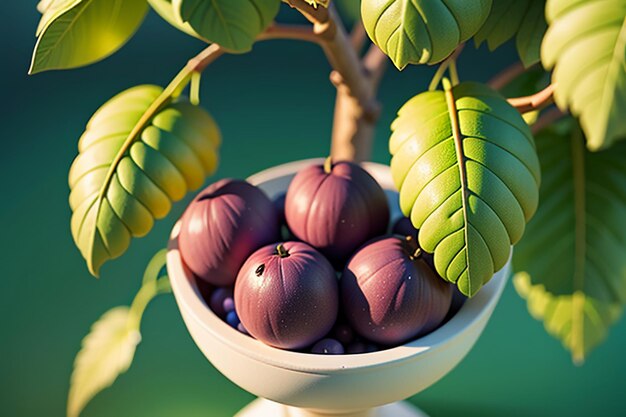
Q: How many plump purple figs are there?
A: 4